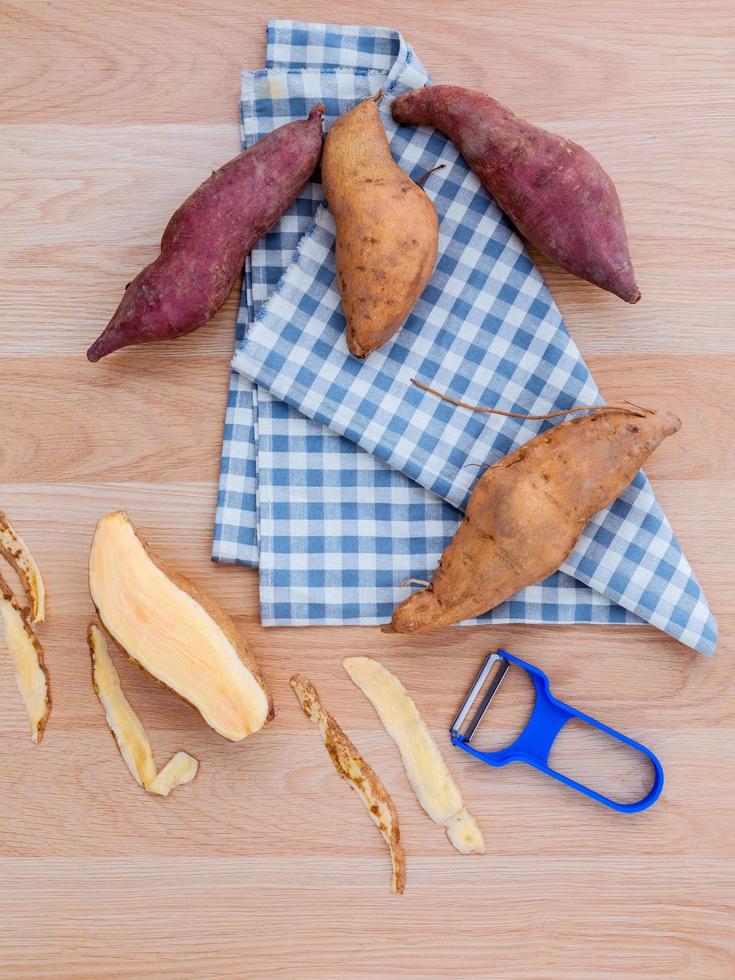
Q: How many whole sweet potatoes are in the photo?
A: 4